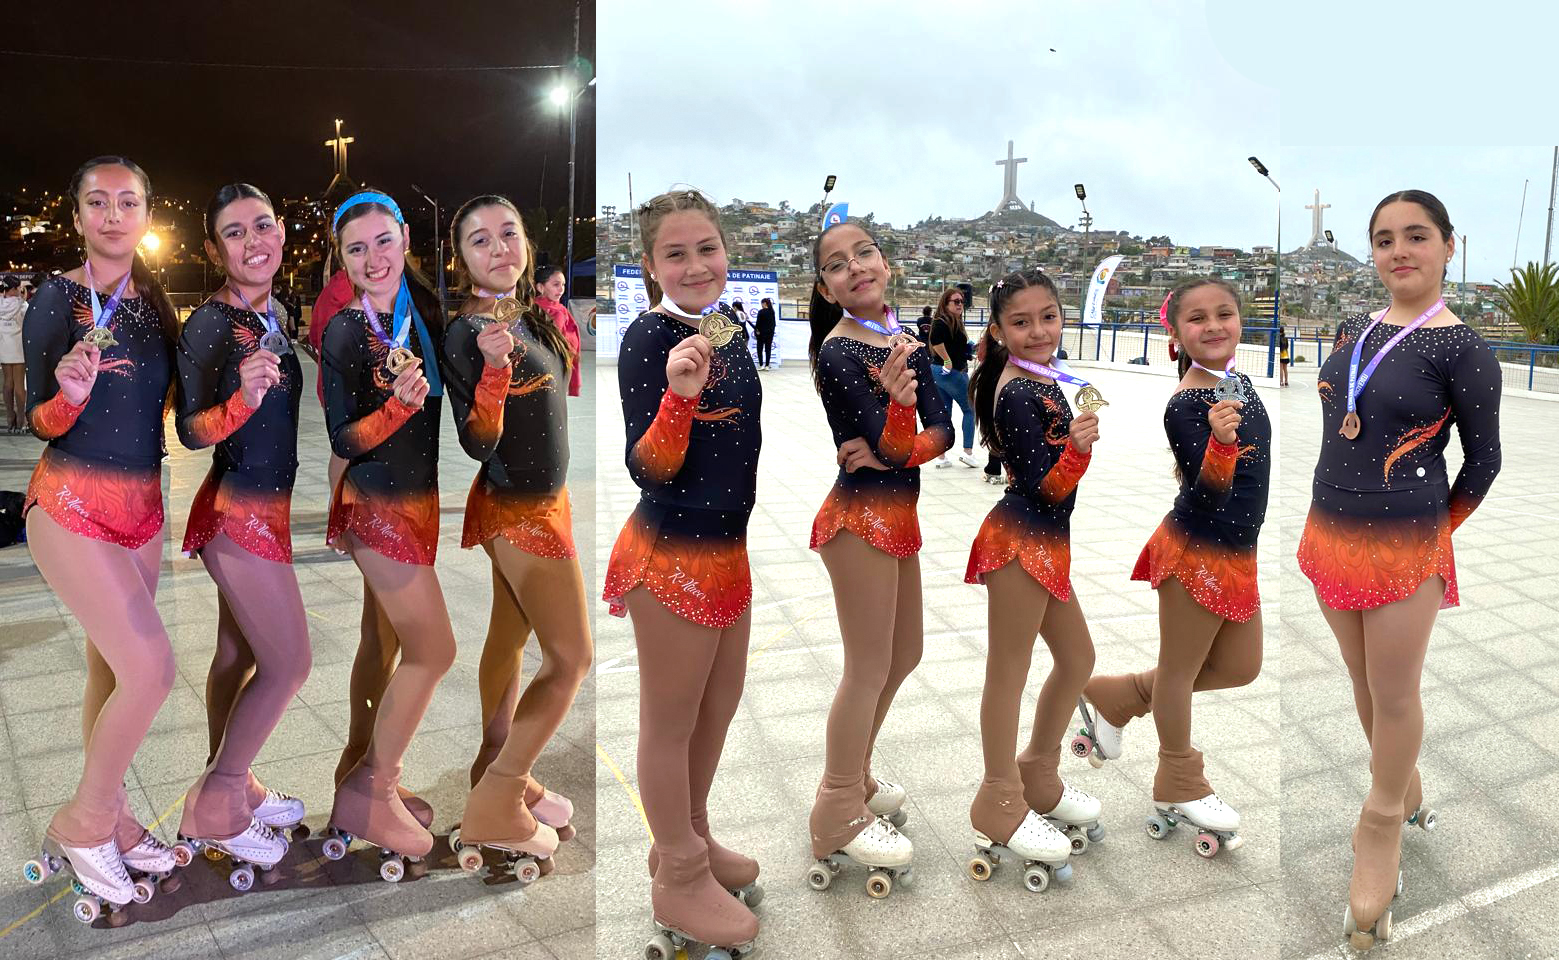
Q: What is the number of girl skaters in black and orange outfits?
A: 9